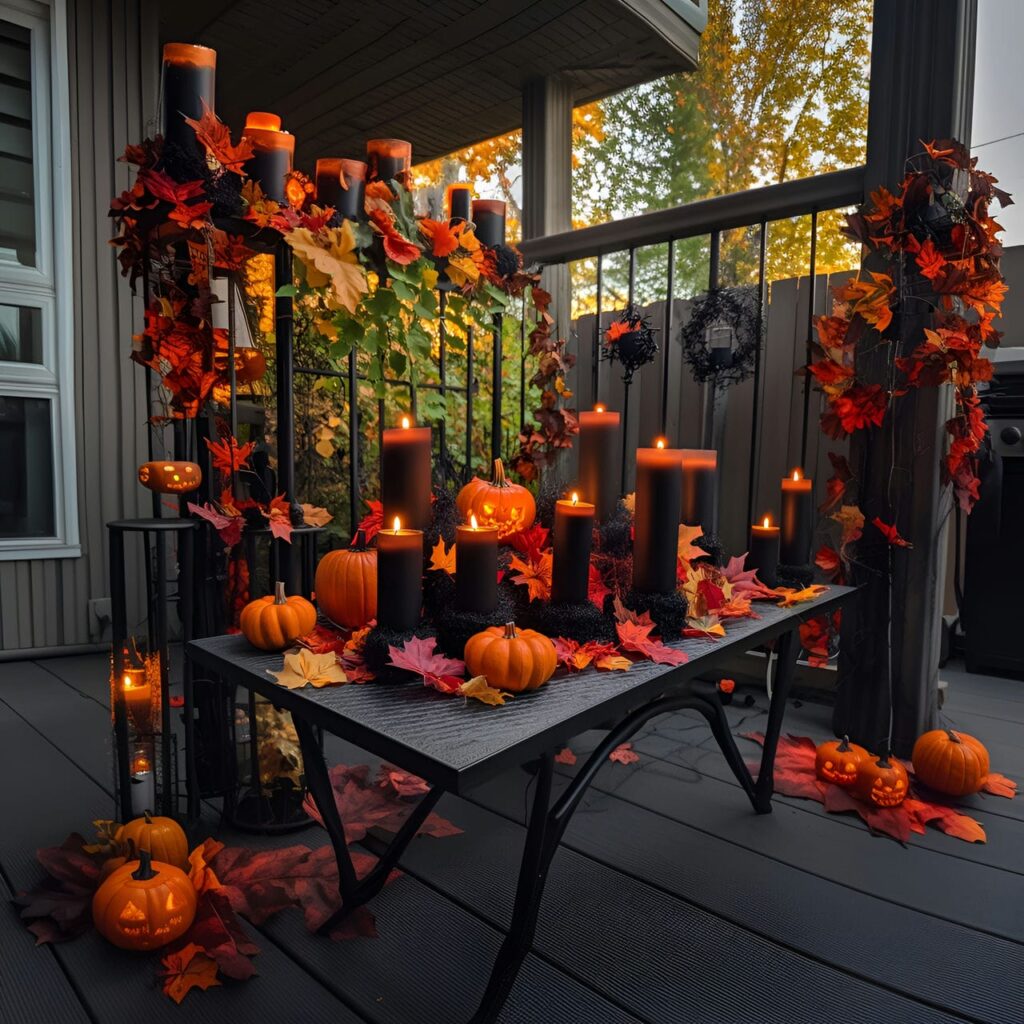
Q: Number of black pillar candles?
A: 15